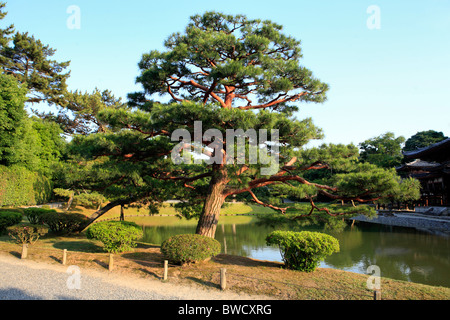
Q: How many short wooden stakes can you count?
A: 6